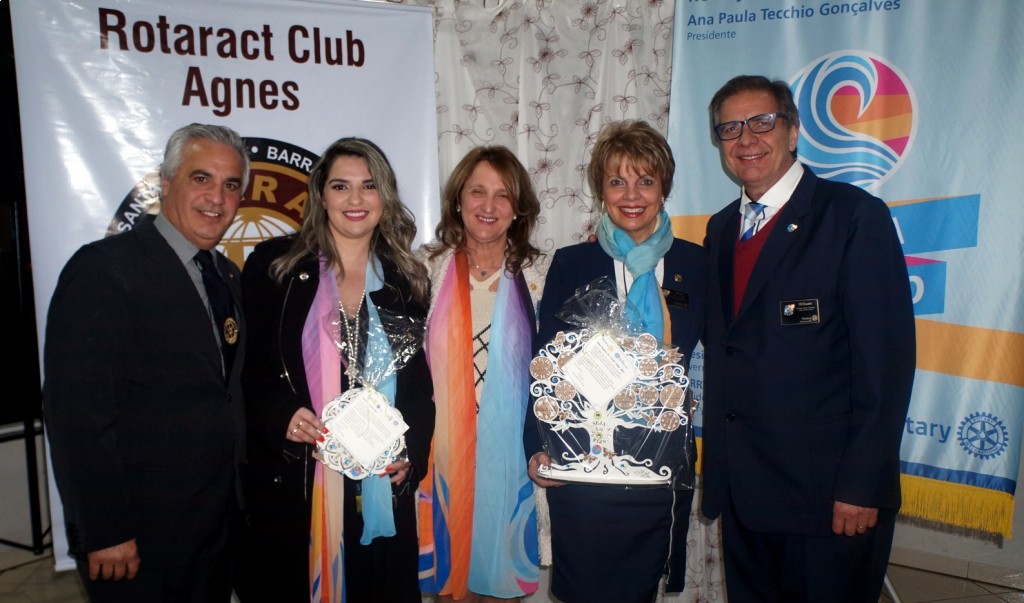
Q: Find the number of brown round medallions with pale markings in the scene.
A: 10